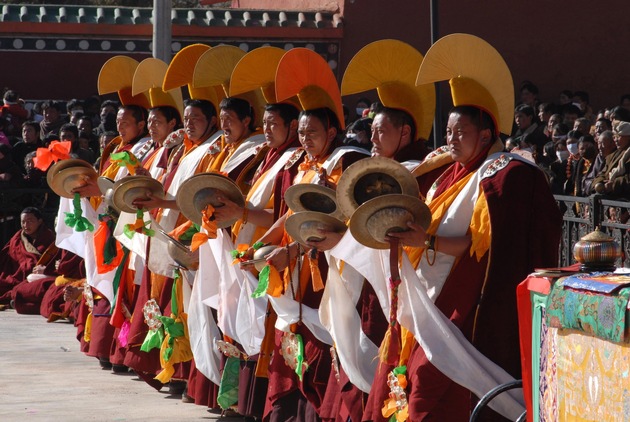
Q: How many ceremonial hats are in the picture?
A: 8